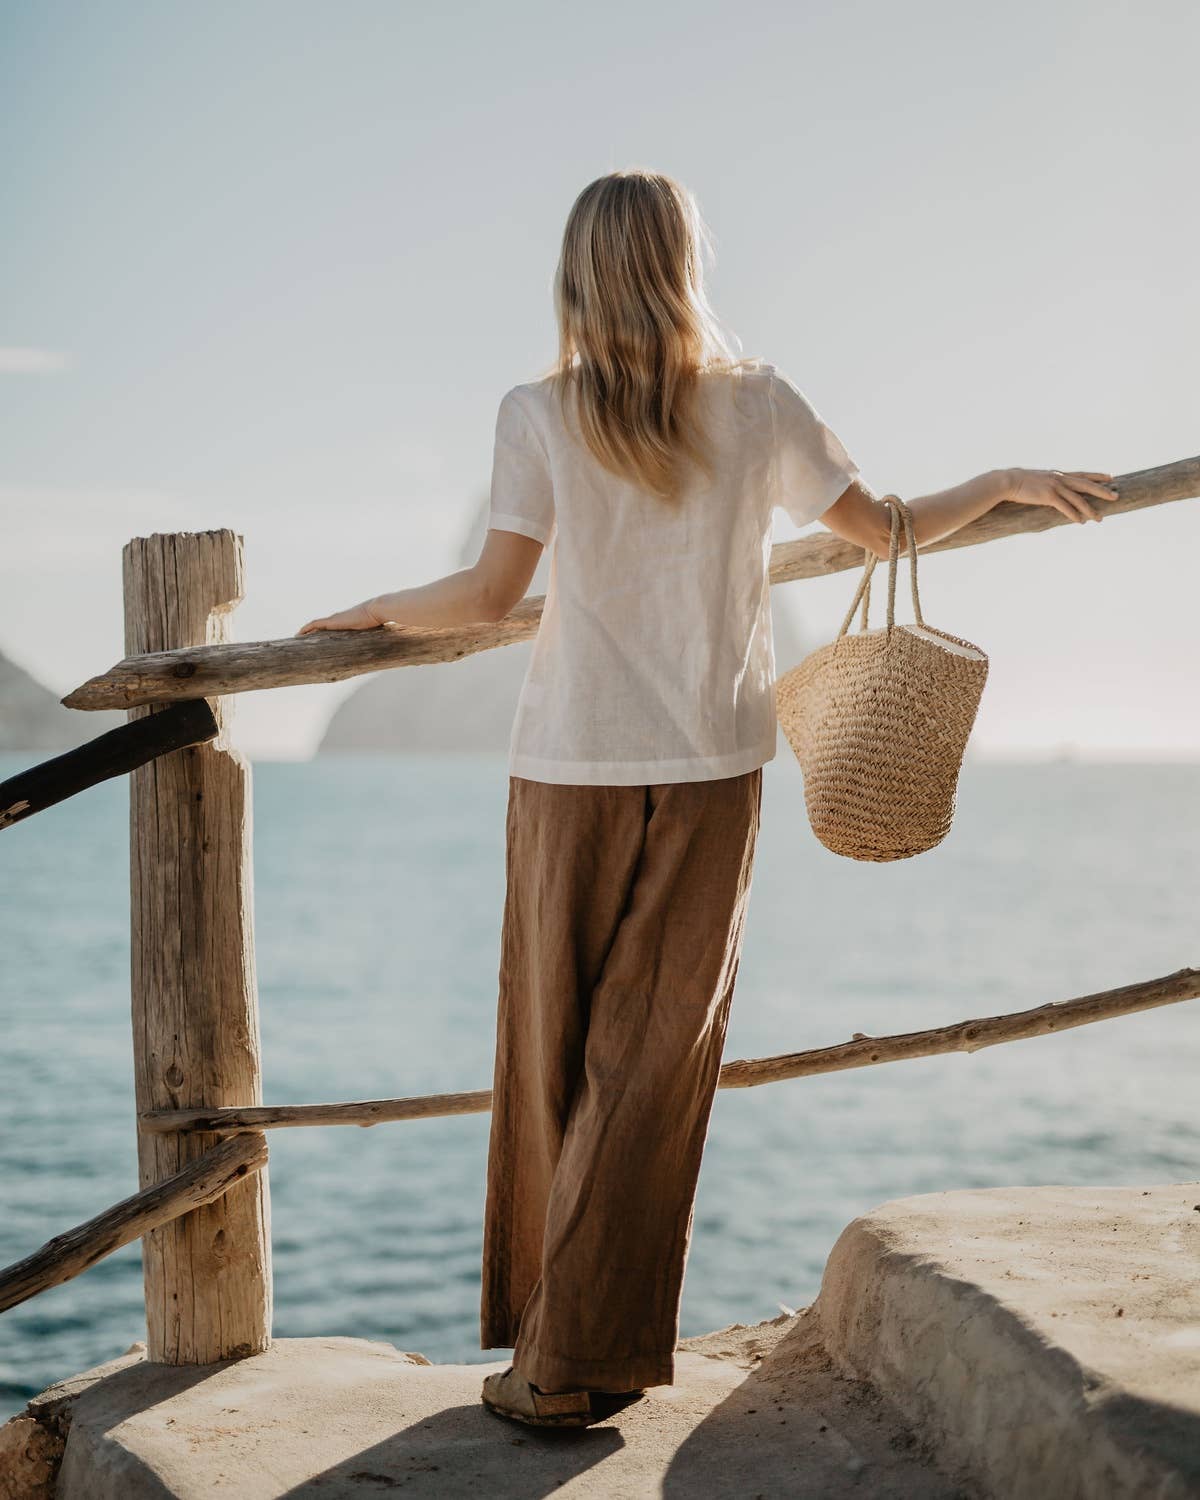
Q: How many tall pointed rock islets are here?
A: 1